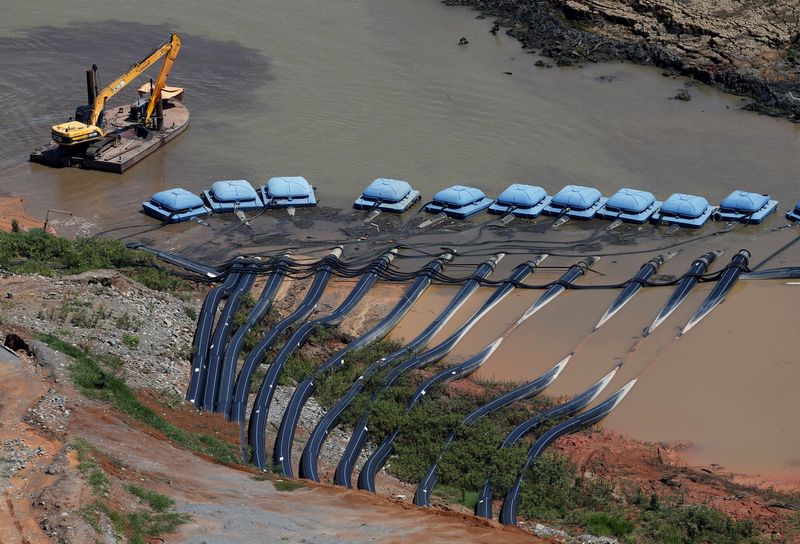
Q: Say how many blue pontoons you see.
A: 11